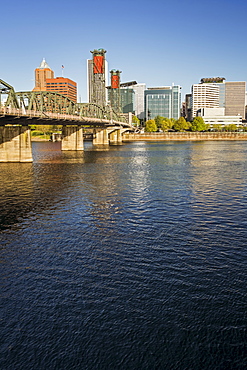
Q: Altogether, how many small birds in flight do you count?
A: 0